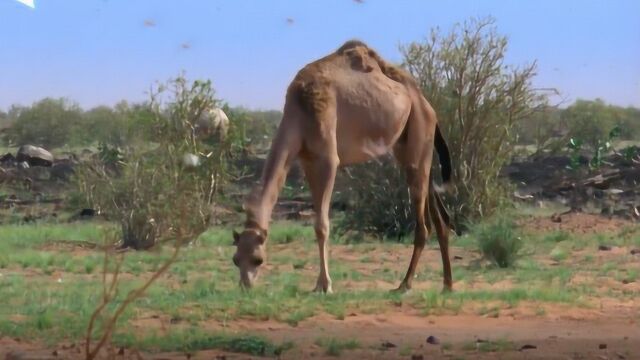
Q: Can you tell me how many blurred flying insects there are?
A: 4